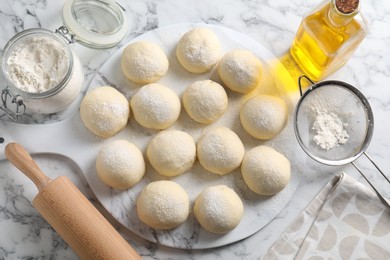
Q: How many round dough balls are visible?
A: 13